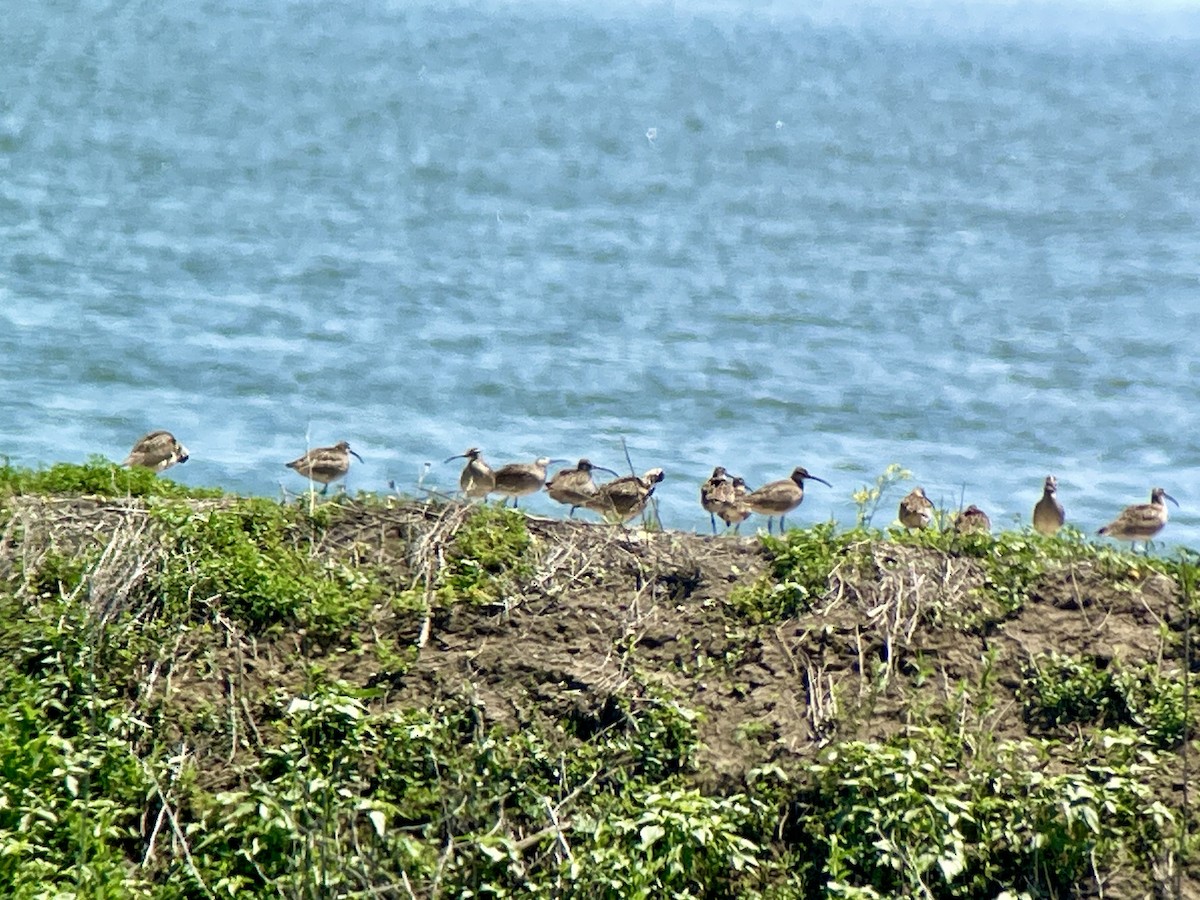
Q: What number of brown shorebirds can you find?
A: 13